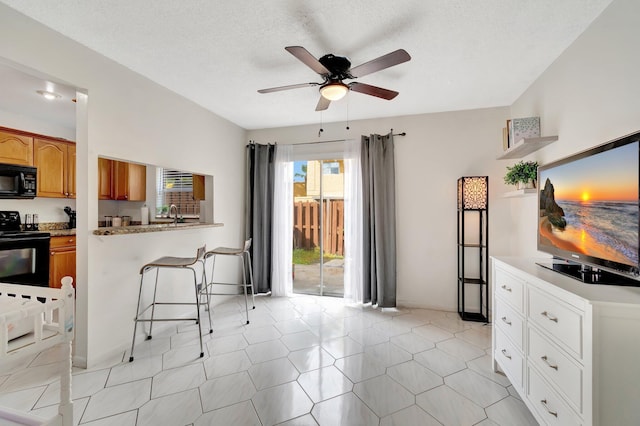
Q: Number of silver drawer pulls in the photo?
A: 6